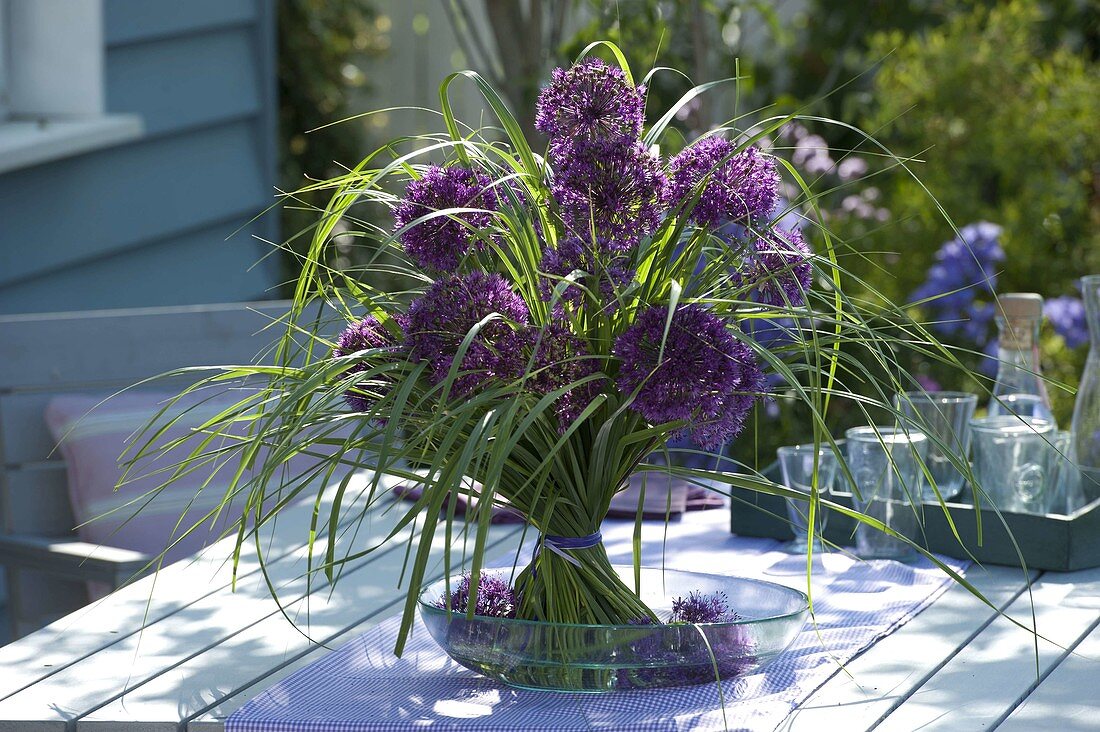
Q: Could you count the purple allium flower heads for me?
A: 12